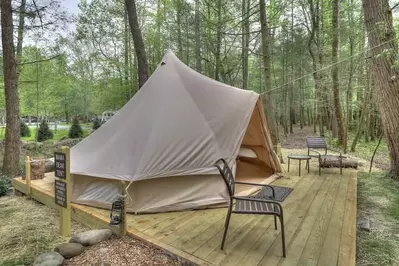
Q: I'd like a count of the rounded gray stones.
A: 3